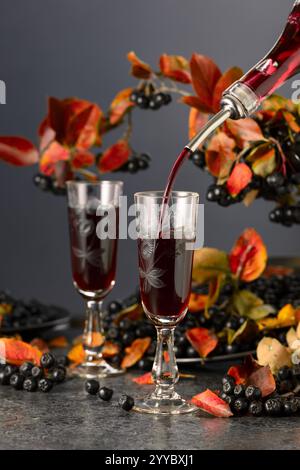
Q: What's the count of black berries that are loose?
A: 3